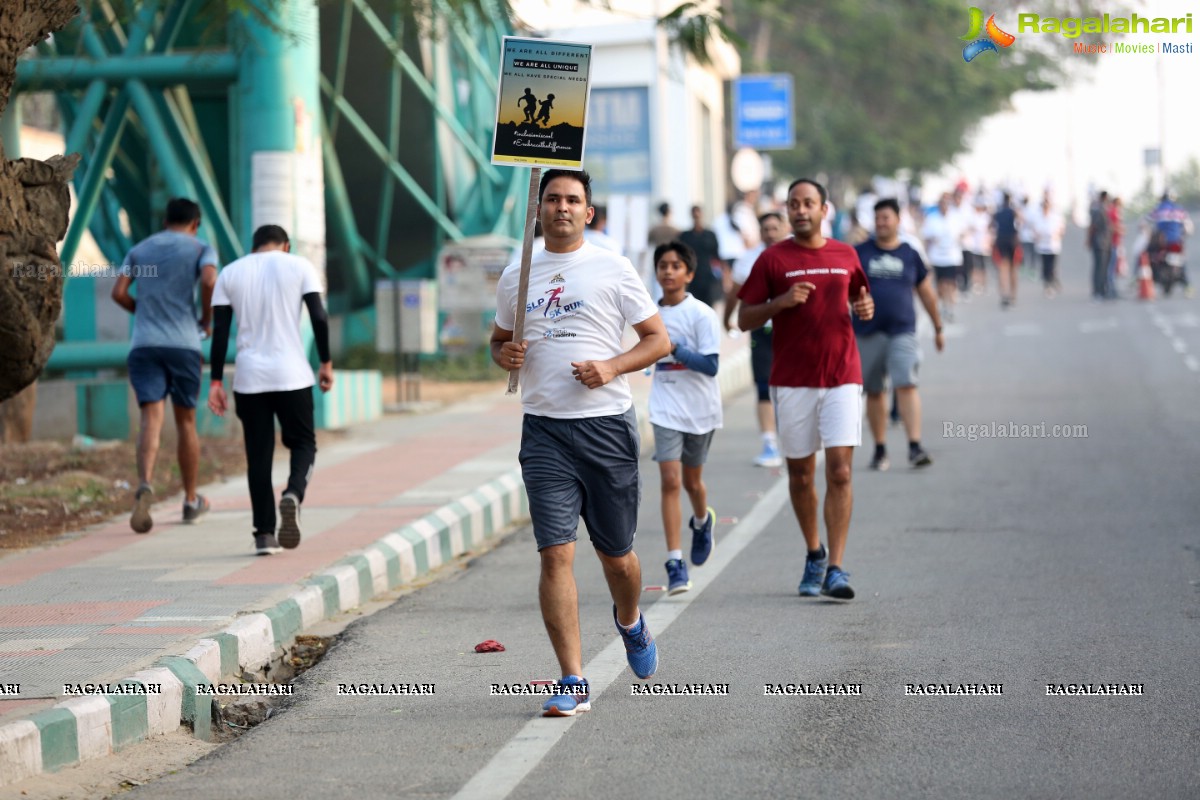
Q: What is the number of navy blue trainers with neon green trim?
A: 2